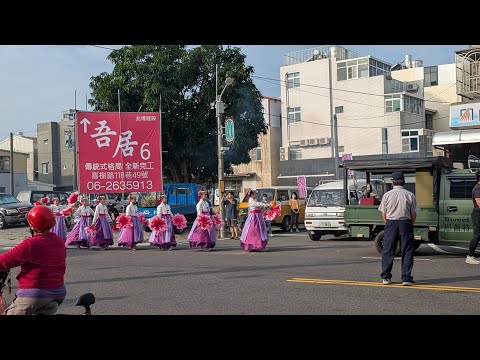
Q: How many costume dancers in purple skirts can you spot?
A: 7